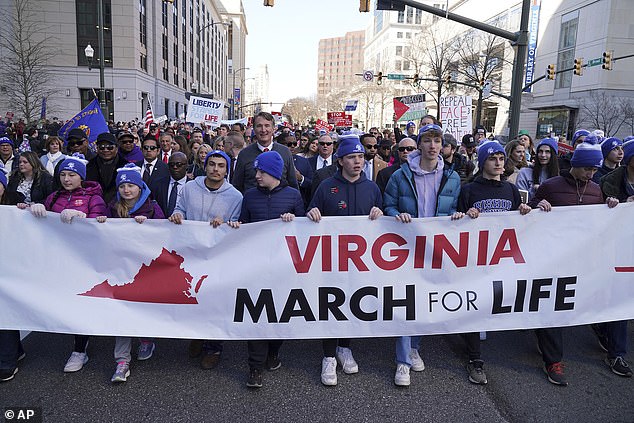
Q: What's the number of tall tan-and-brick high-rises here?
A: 1